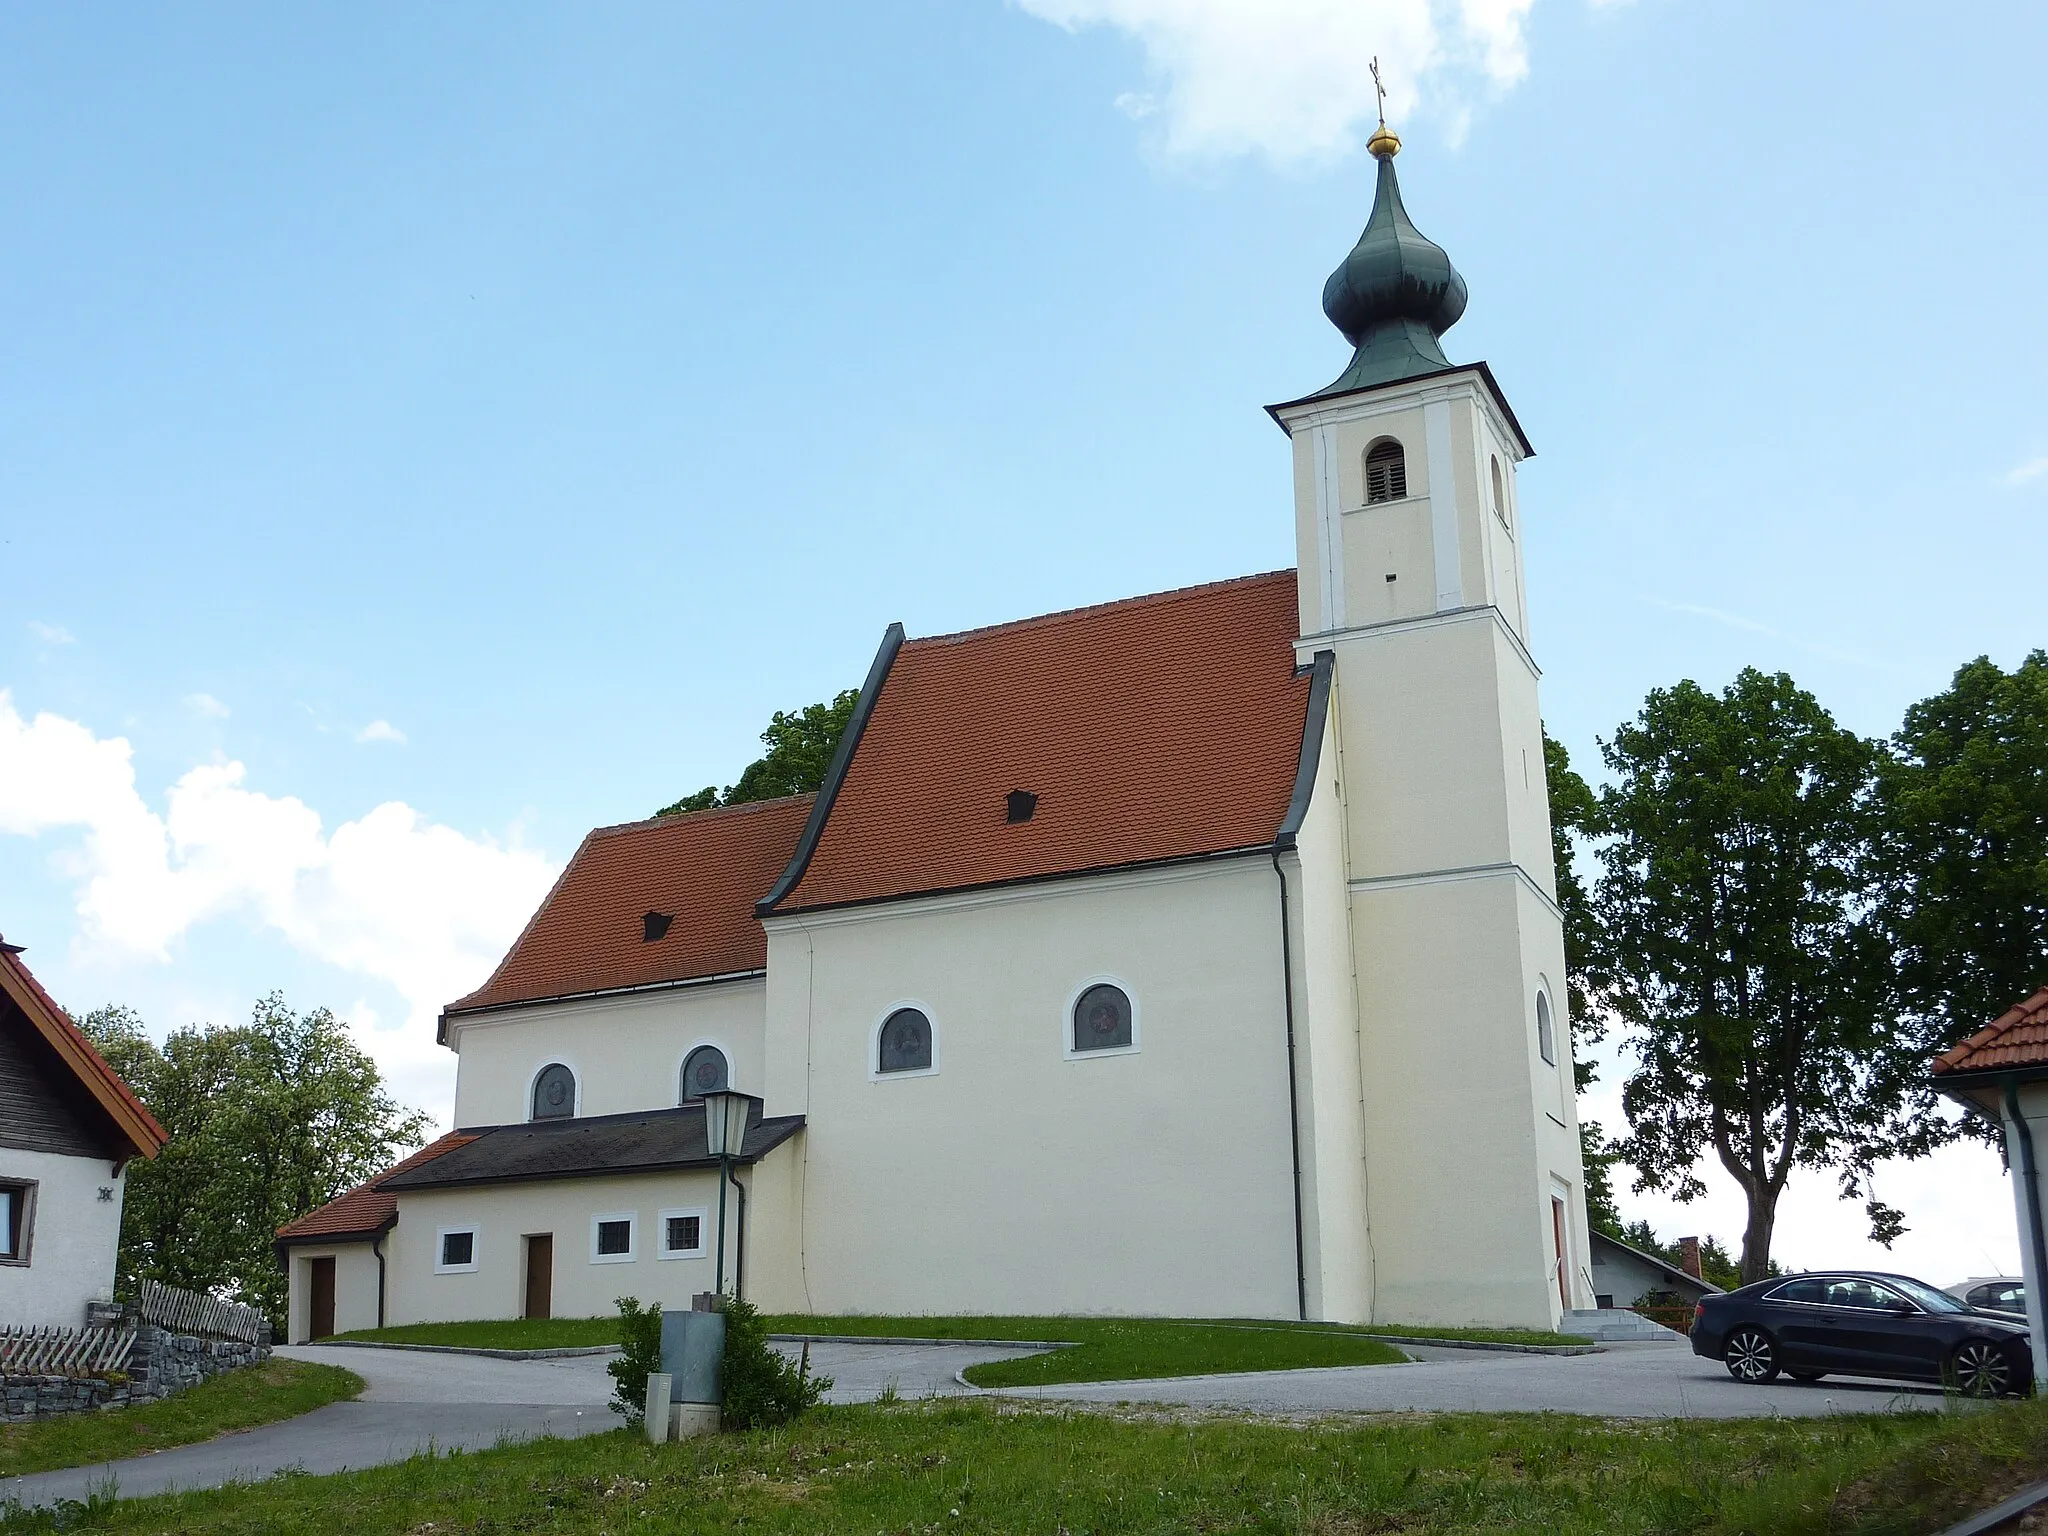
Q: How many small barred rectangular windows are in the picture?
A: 3